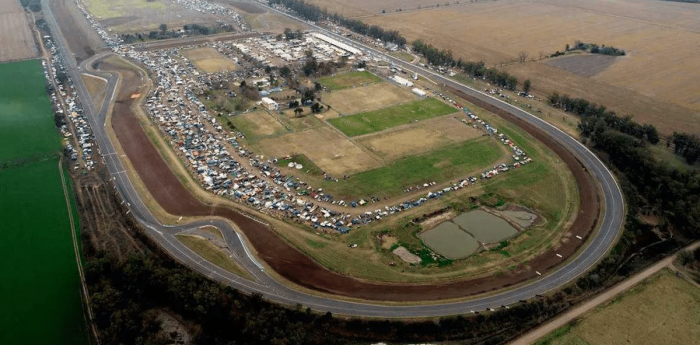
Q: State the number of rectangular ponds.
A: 2